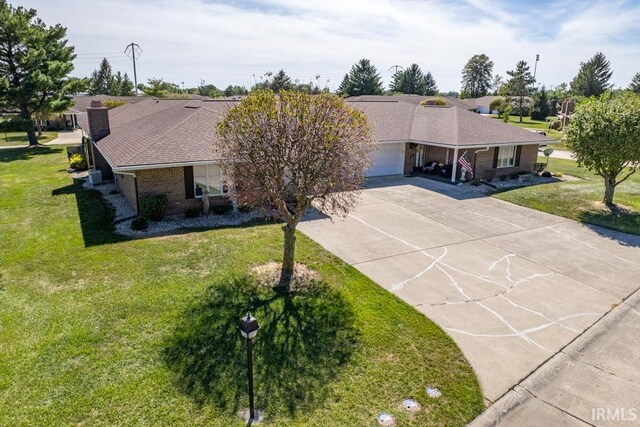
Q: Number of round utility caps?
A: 3